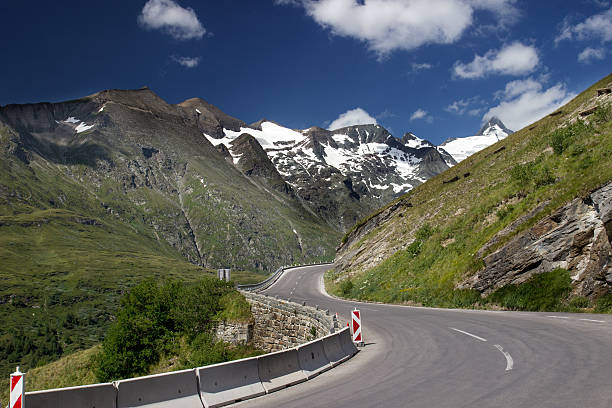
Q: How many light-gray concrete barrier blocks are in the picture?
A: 7